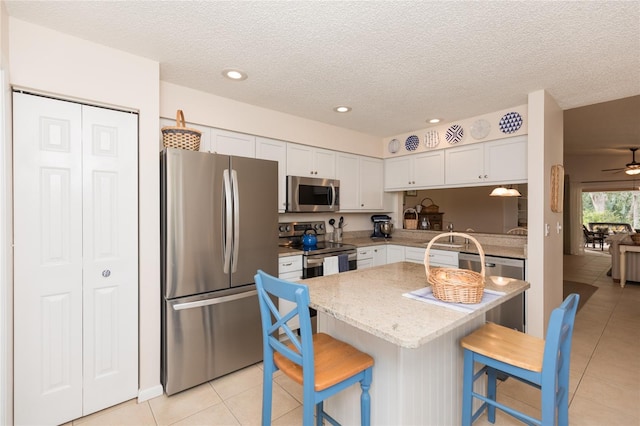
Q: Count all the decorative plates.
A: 6